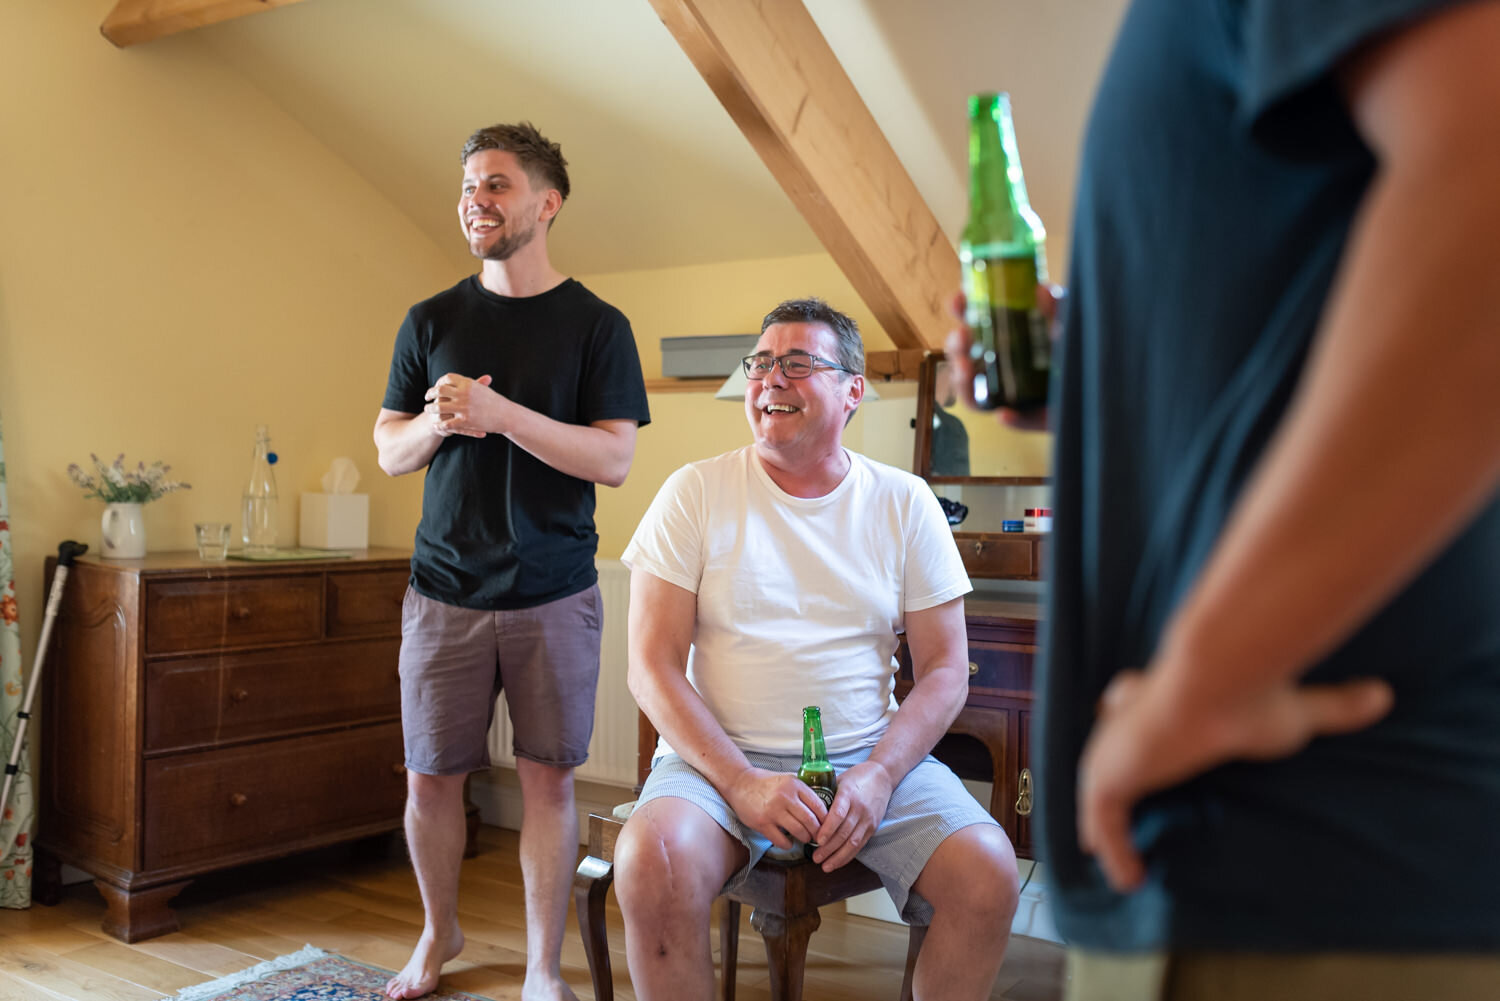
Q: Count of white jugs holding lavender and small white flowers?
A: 1